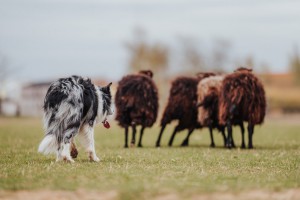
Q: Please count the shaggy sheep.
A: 4